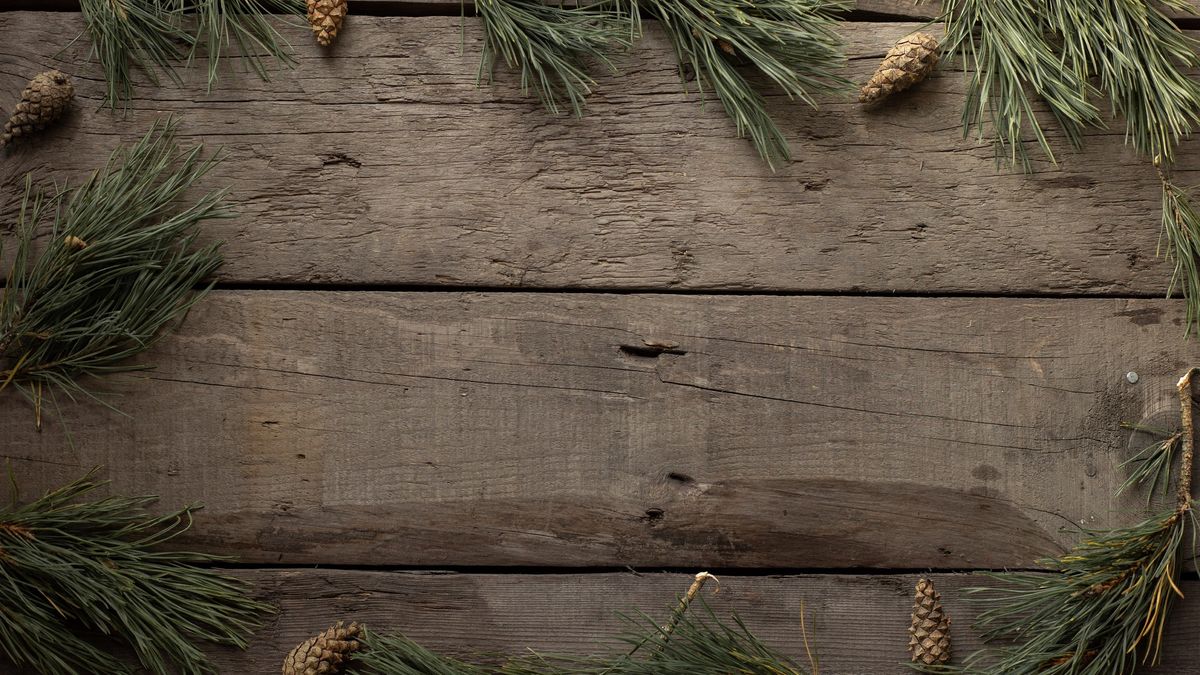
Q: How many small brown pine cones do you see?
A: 5